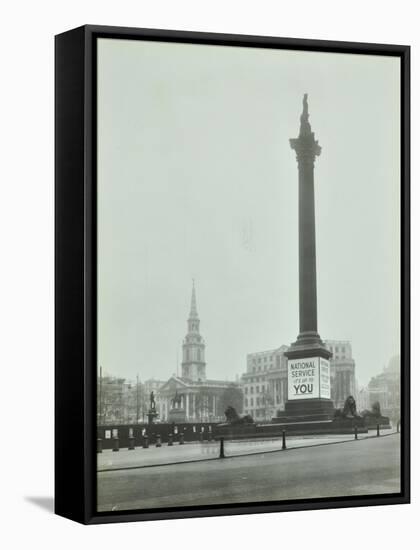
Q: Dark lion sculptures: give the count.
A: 3